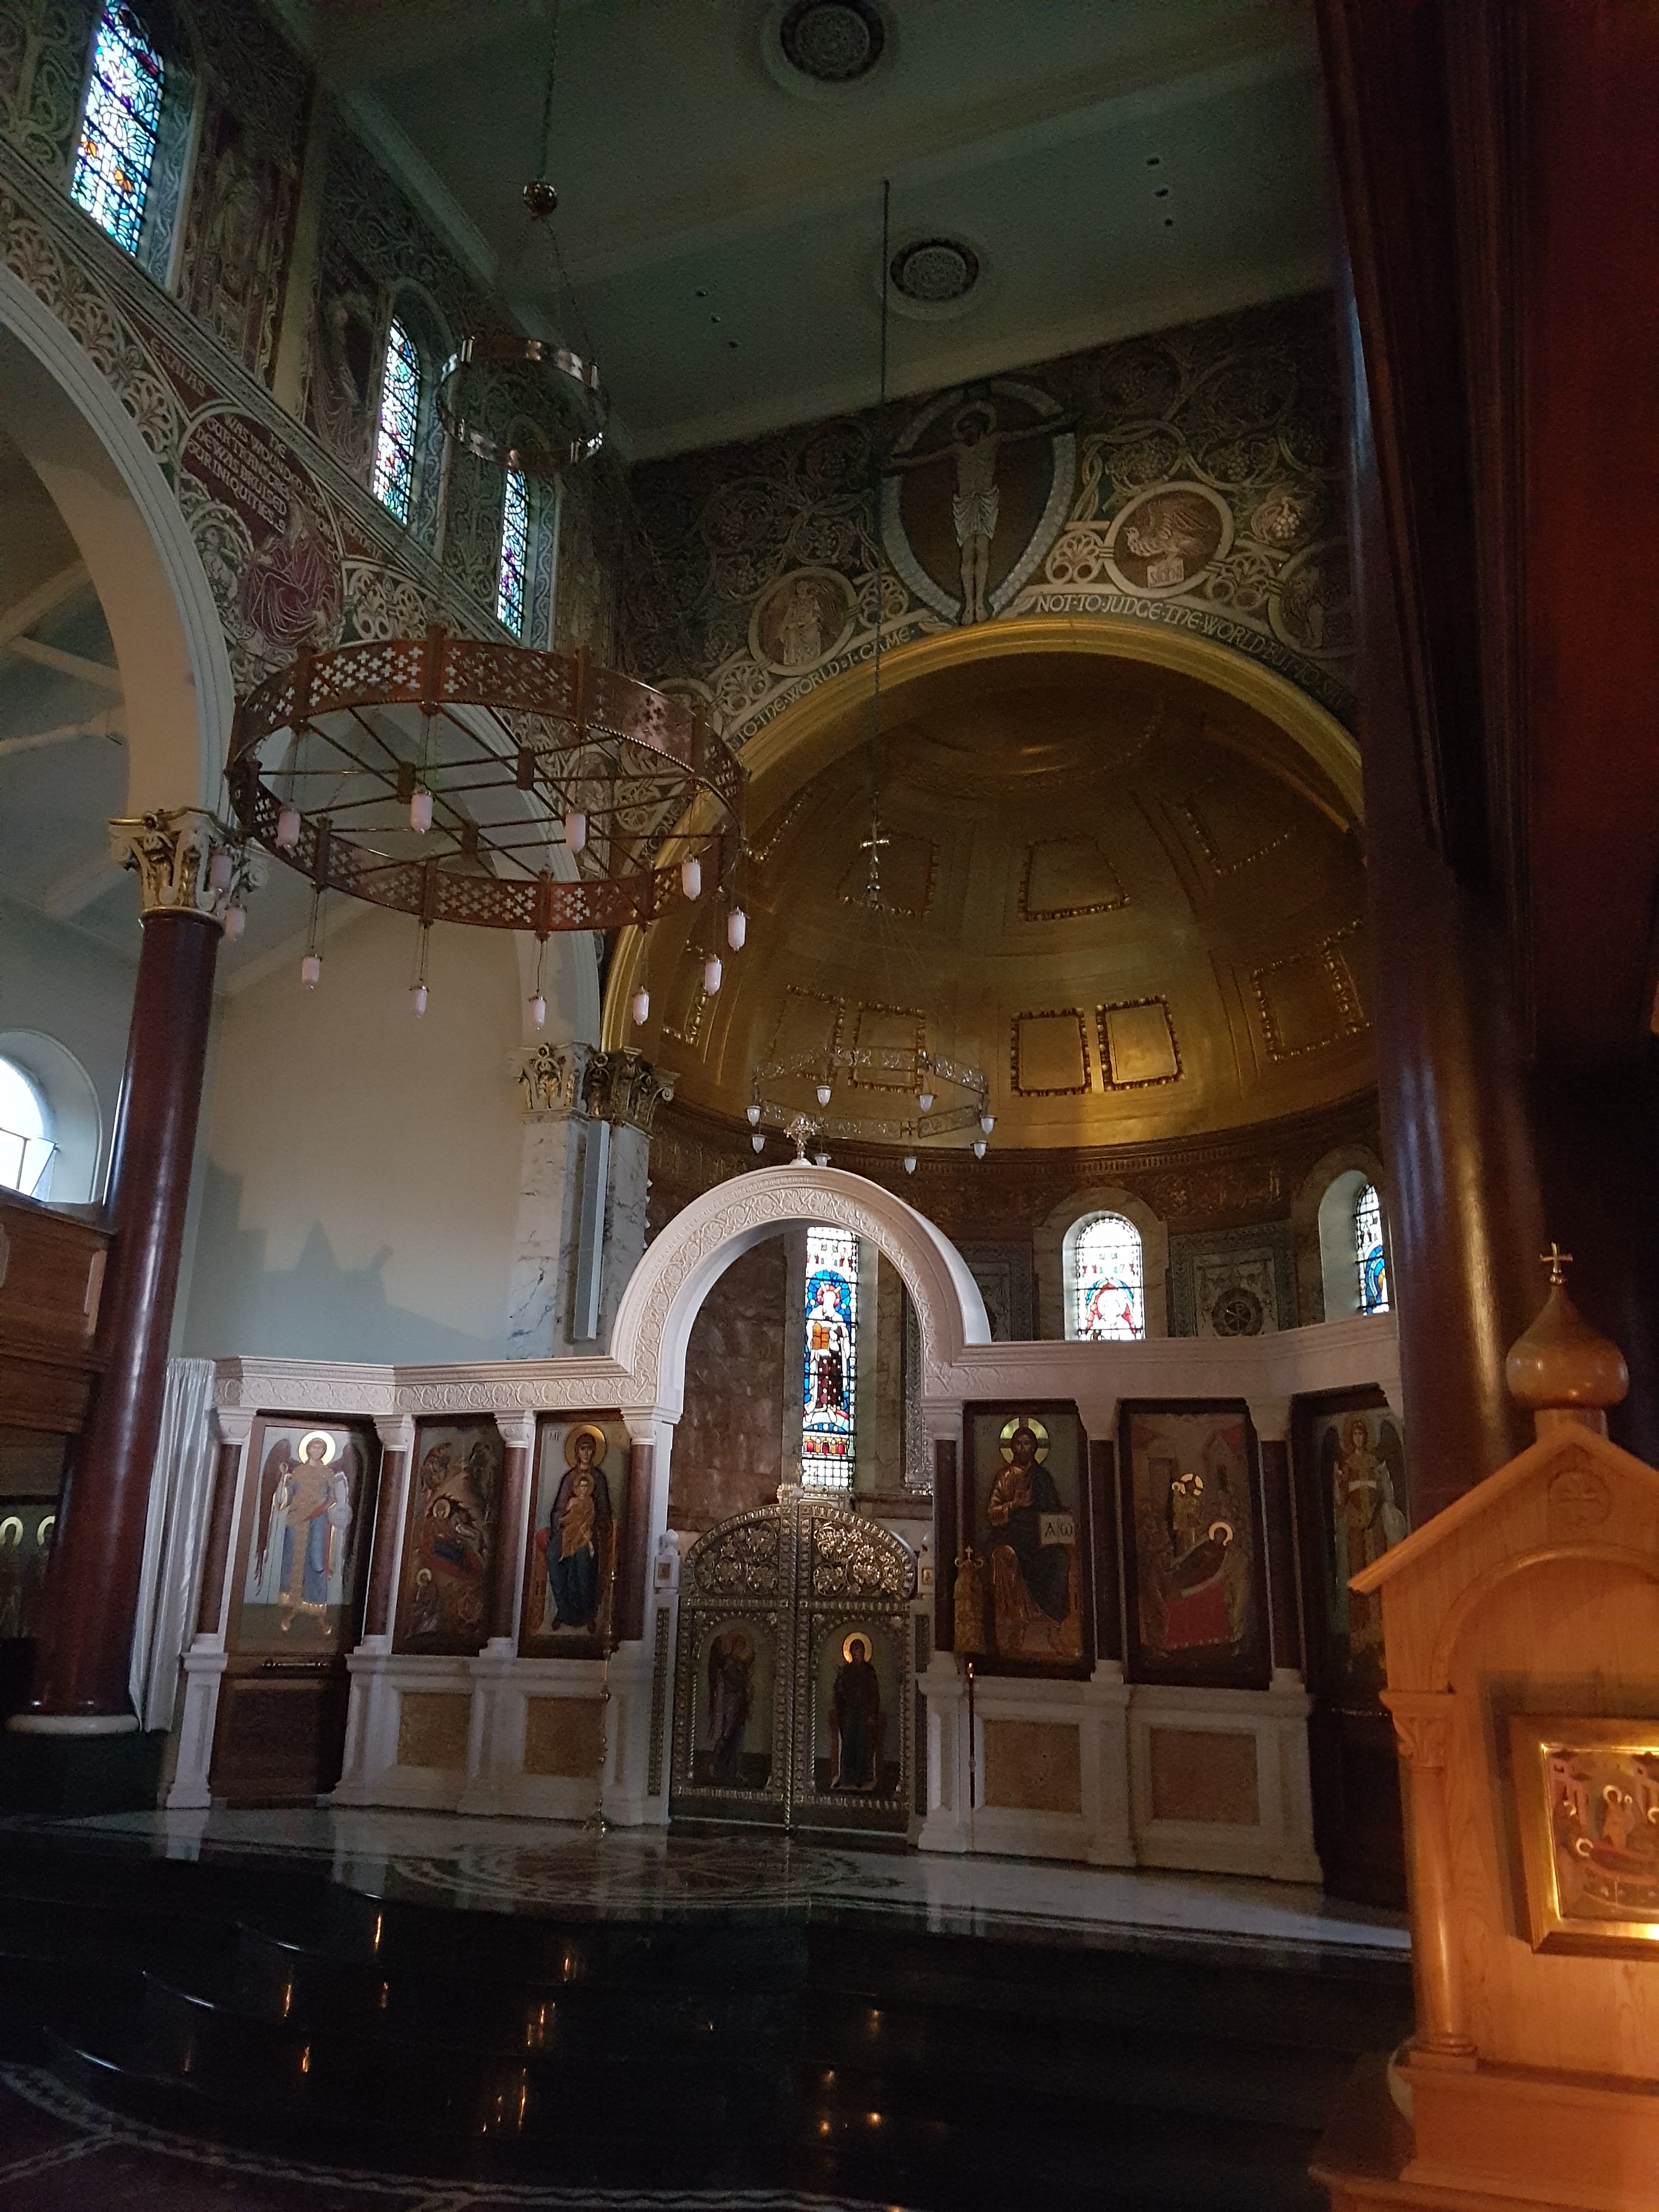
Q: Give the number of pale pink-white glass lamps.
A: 12